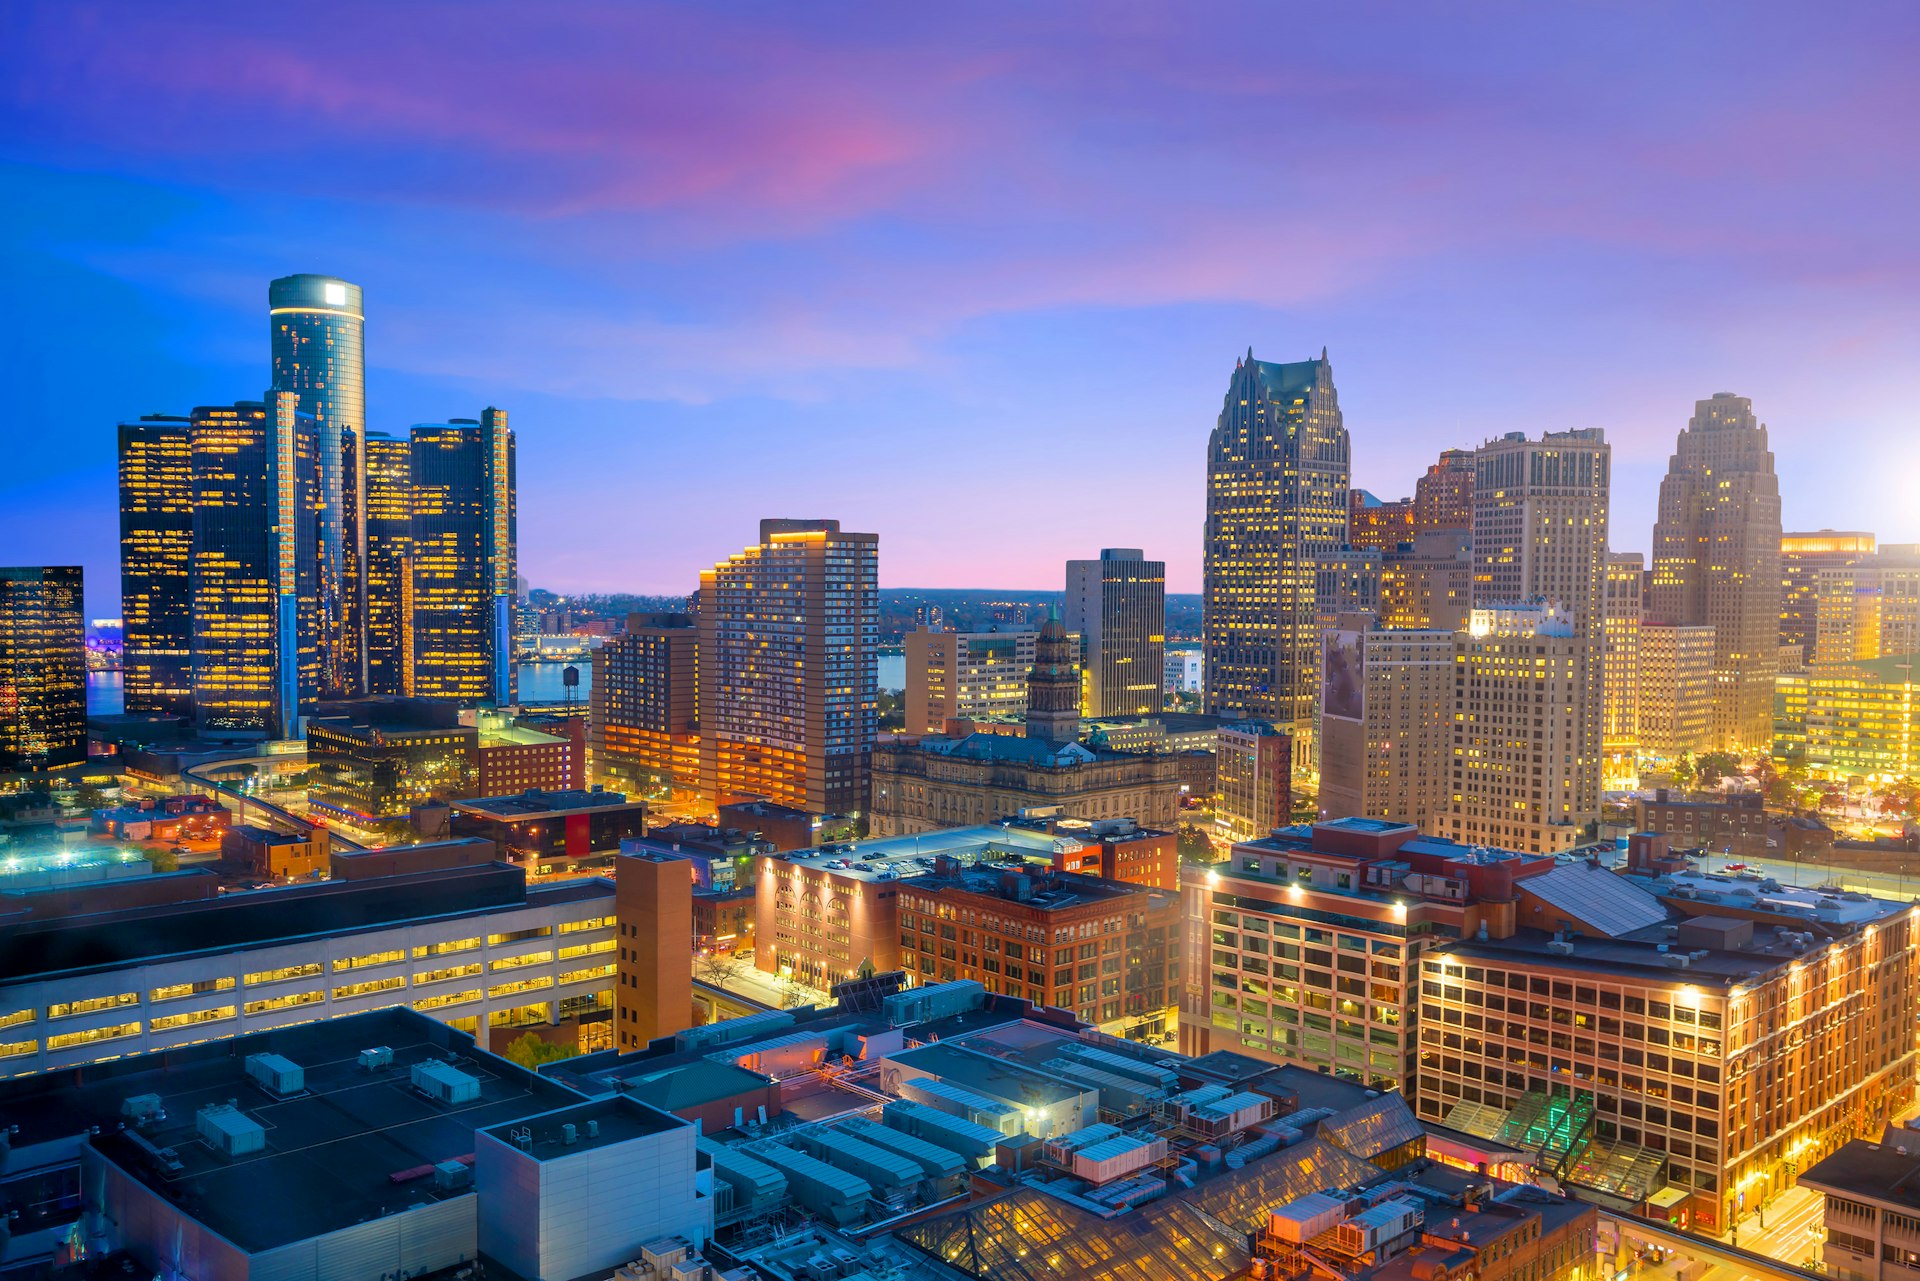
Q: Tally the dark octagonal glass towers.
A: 4